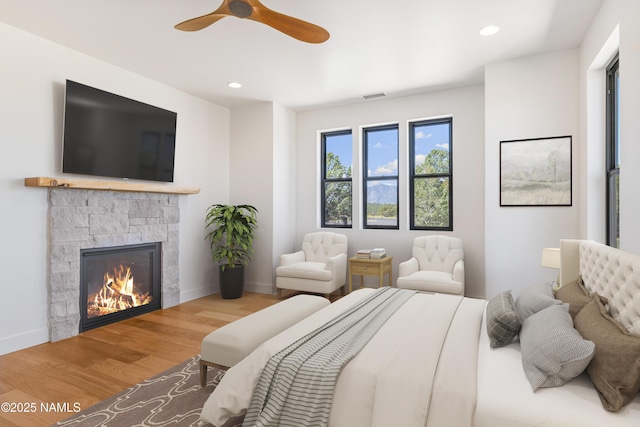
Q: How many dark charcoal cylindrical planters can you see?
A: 1